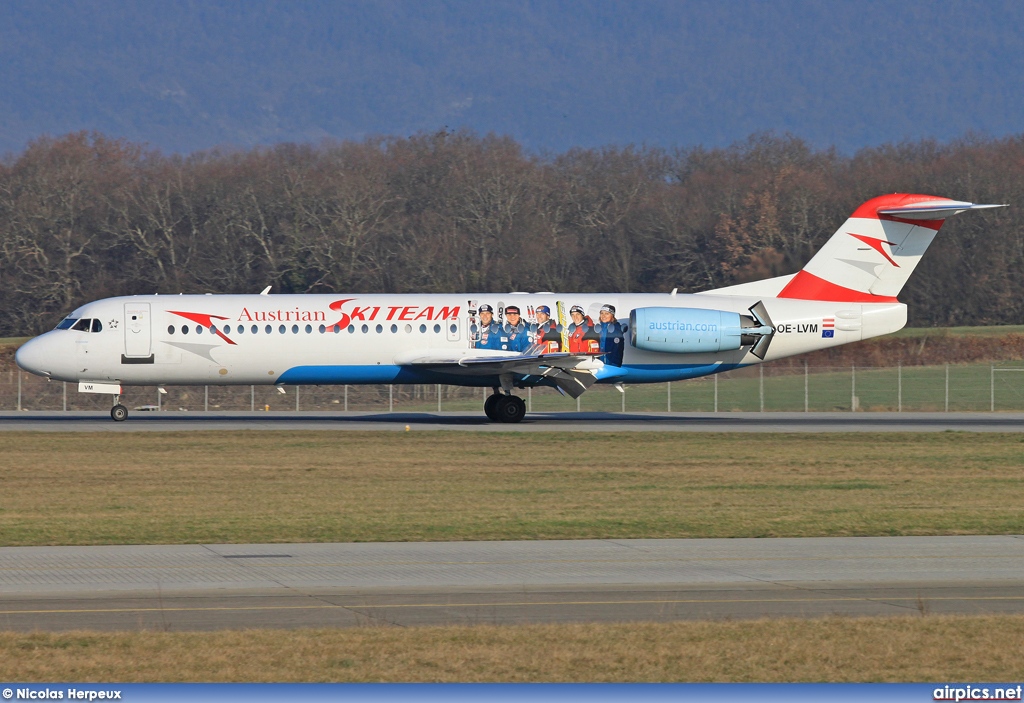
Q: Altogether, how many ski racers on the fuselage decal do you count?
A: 5